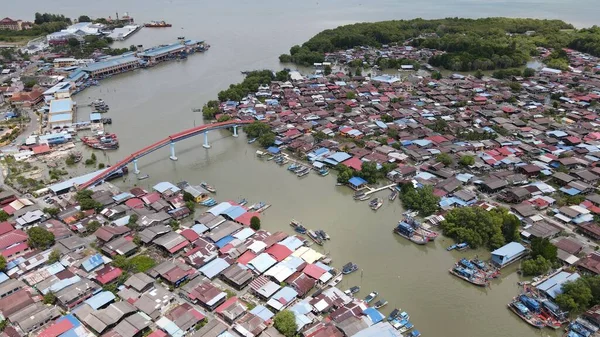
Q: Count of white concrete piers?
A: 4